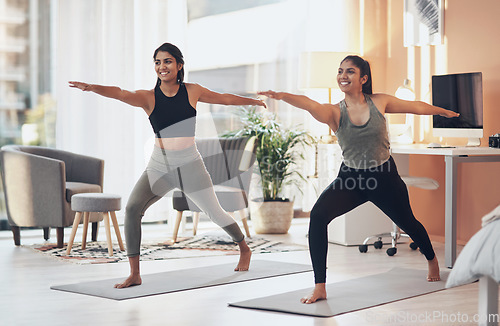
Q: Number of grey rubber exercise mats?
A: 2